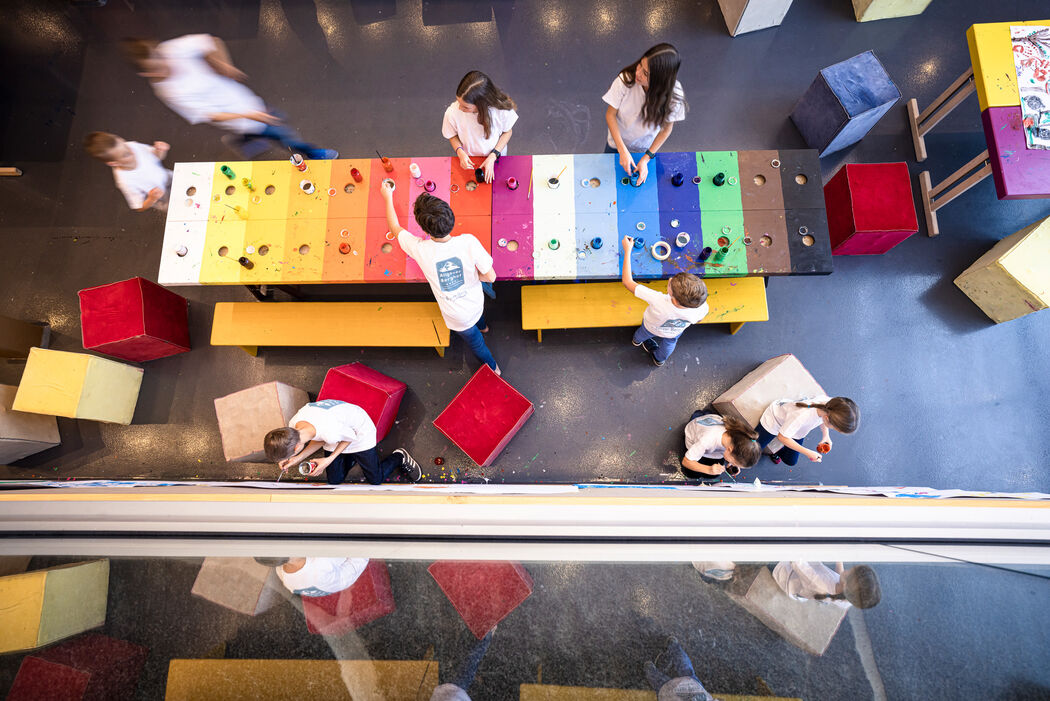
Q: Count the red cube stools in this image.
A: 4